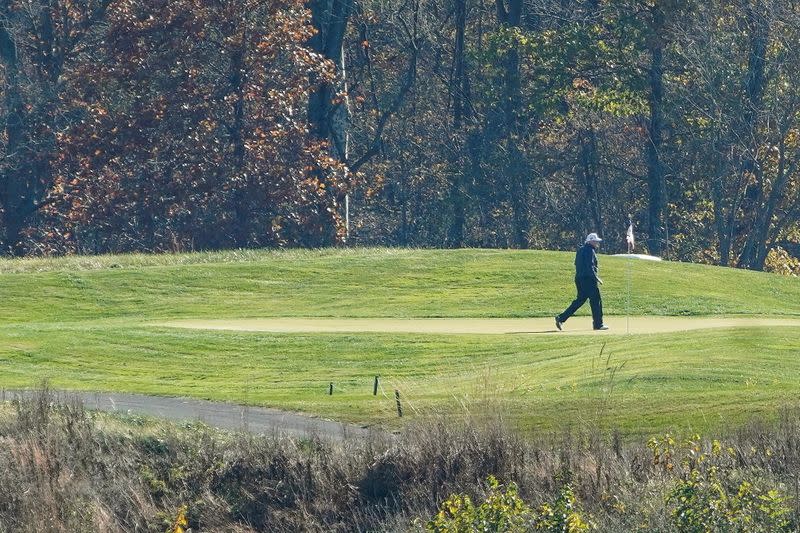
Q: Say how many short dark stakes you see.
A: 3